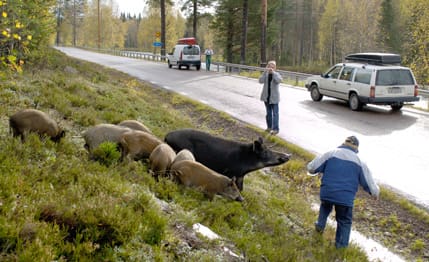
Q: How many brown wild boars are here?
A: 7